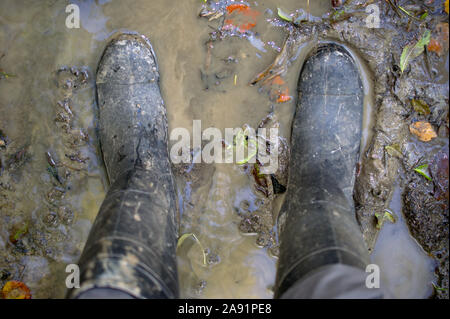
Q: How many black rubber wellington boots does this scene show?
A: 2